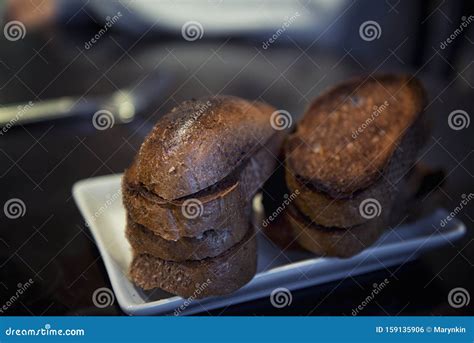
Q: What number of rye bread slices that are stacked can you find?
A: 7